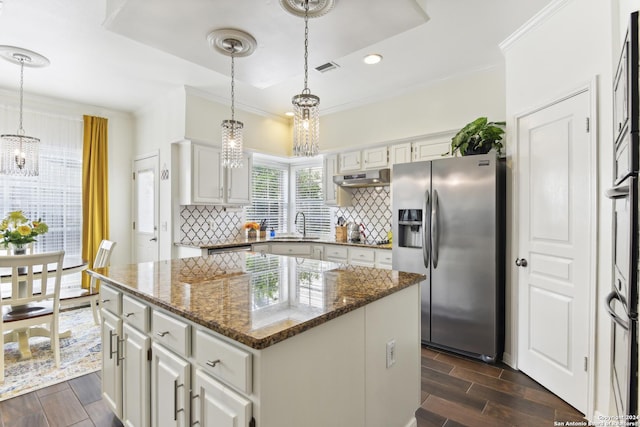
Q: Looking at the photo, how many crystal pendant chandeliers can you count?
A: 3